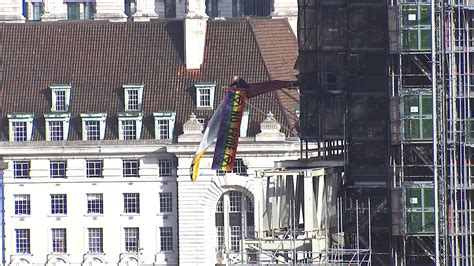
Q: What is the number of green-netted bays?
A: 3